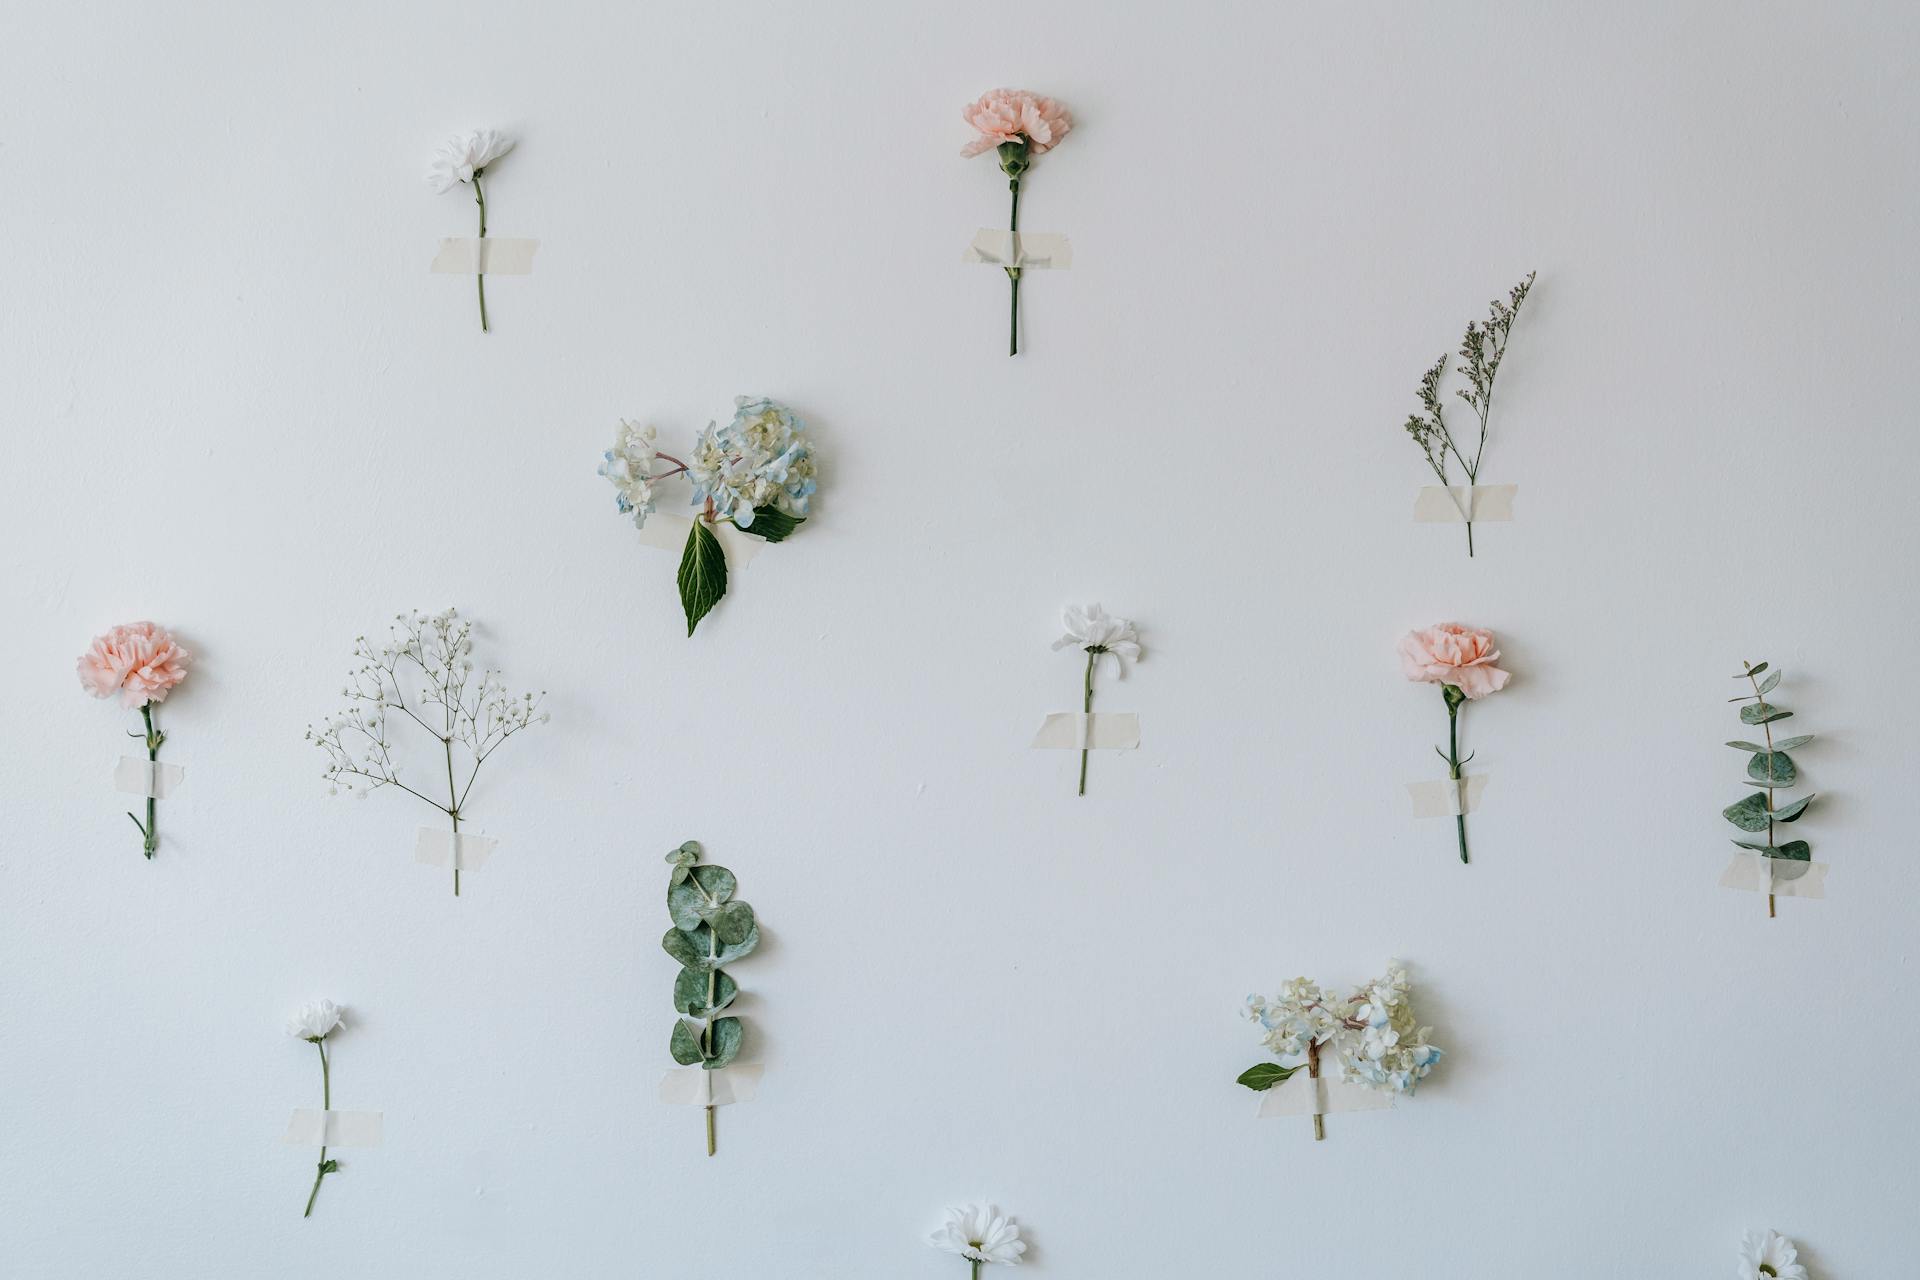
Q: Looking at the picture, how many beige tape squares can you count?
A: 12